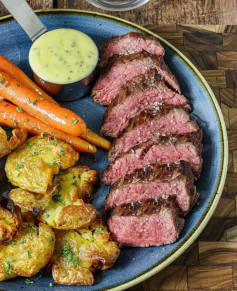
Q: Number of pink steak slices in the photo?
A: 7